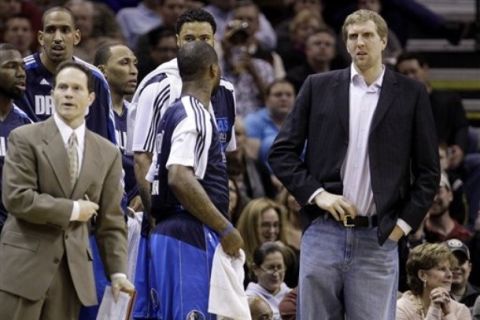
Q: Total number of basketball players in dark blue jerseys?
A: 5